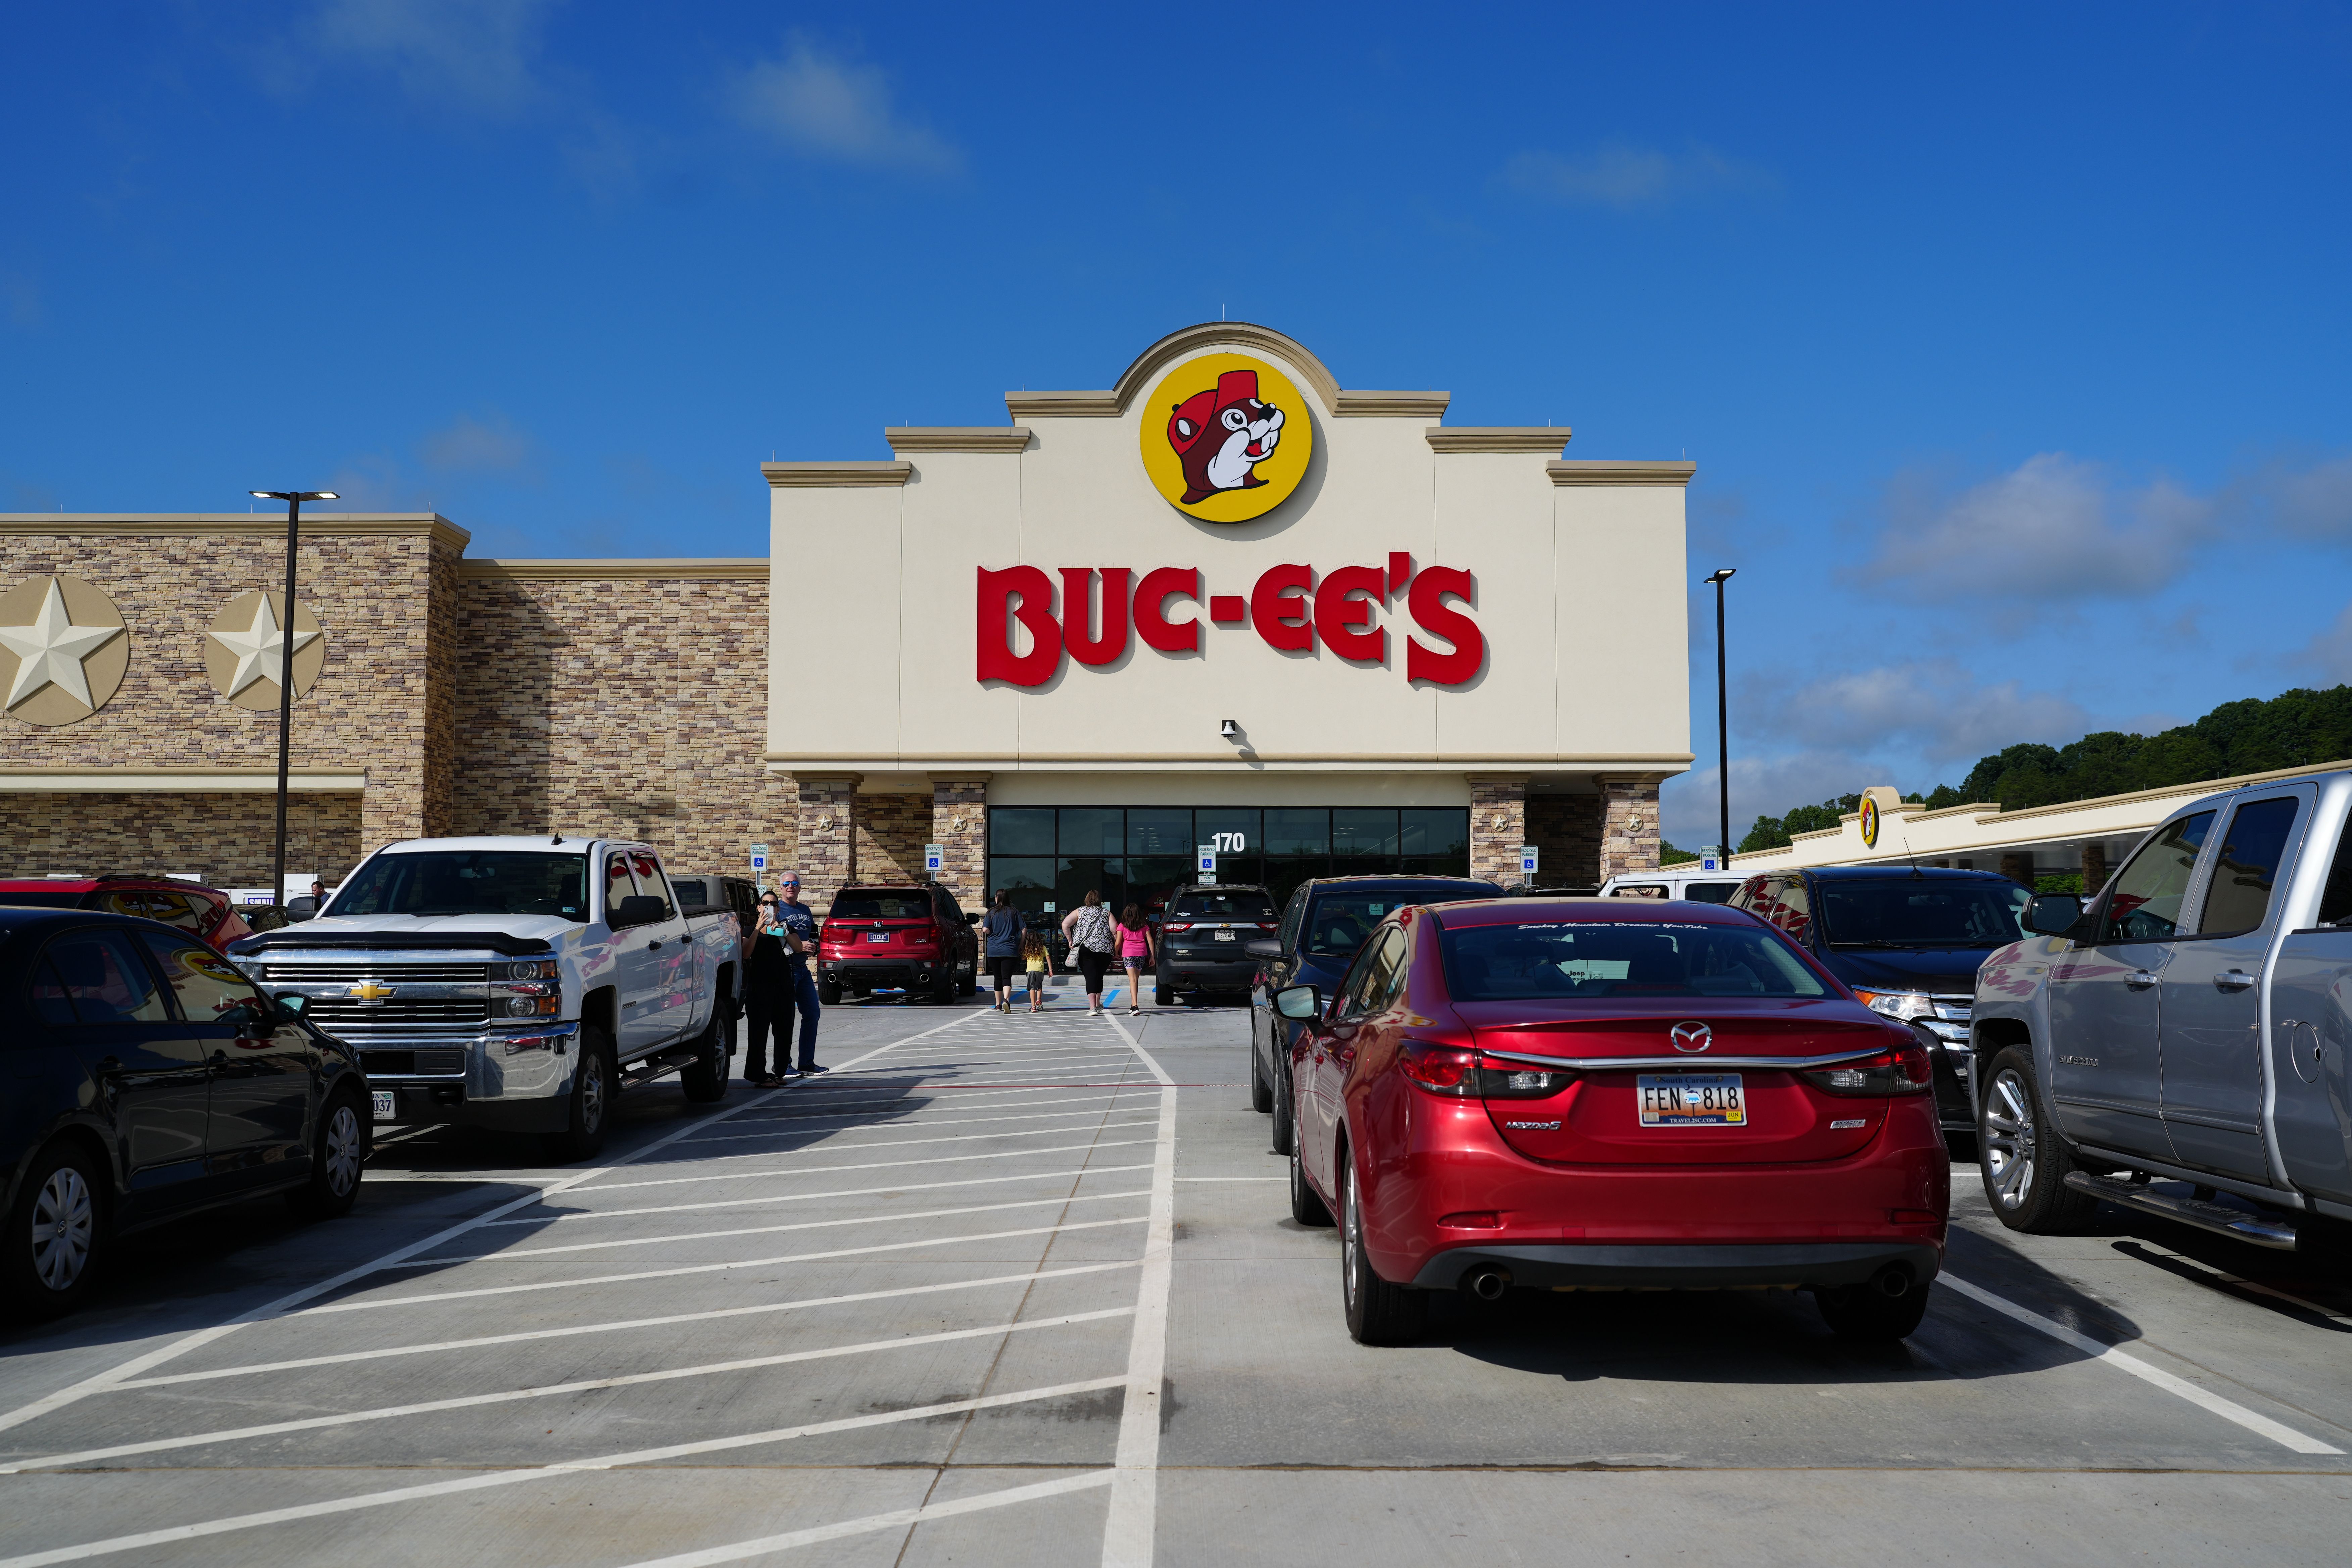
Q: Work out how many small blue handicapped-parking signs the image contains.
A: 5